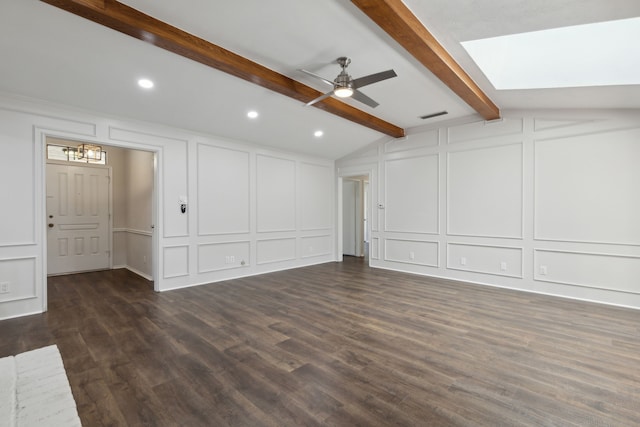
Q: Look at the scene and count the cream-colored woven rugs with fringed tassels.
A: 0